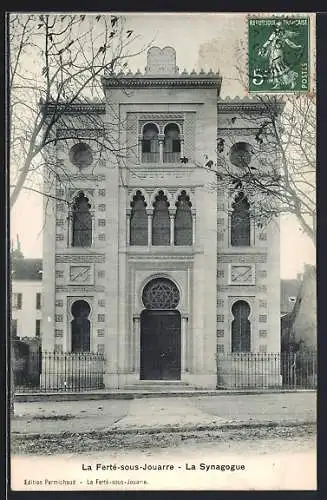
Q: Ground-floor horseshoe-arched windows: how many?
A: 2